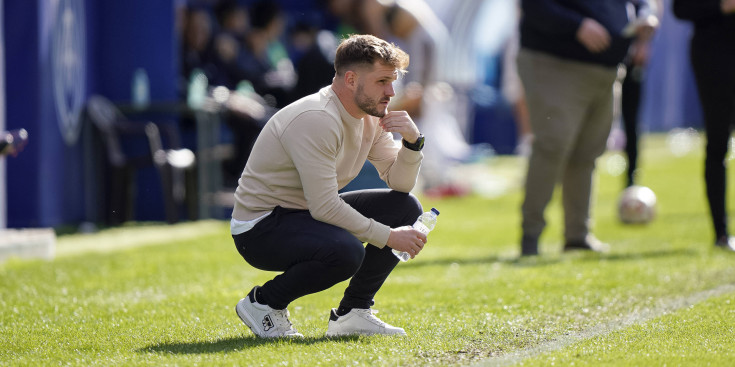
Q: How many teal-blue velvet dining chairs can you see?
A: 0